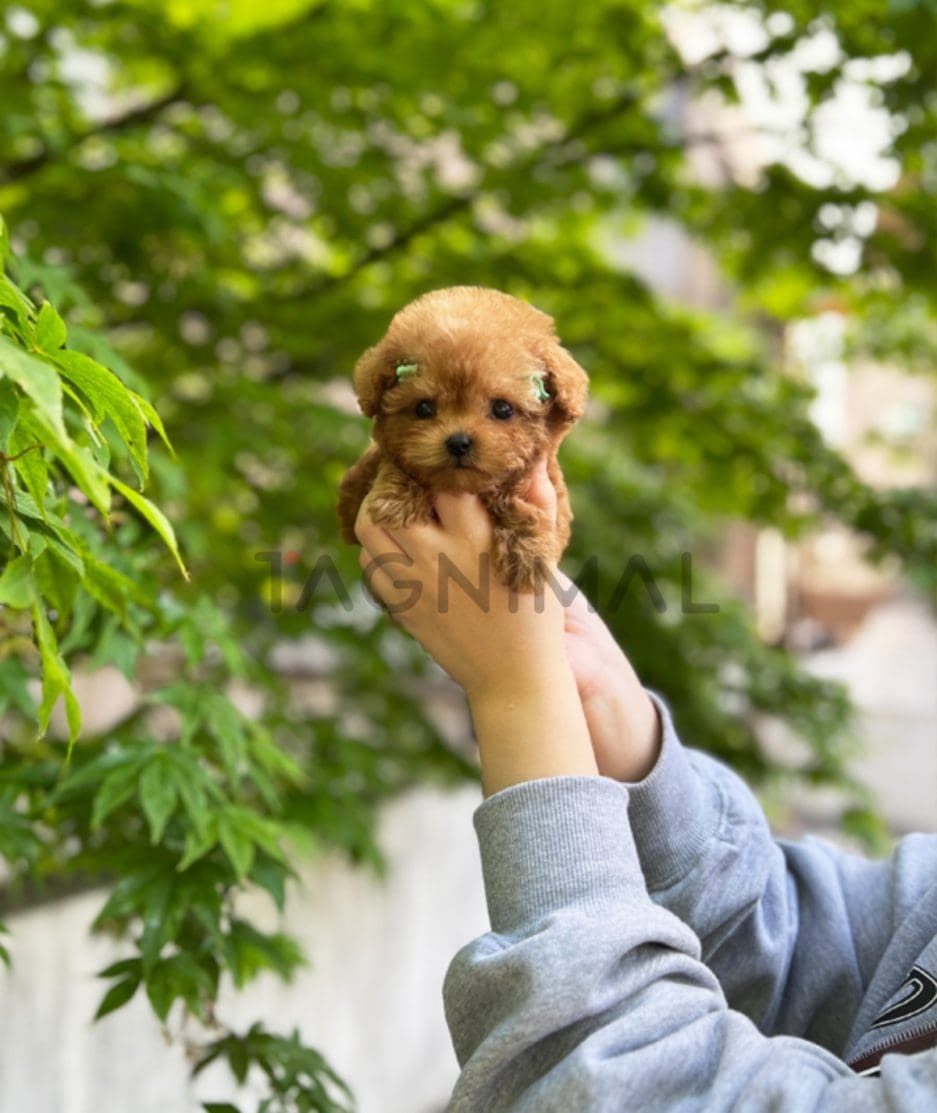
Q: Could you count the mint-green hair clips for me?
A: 2